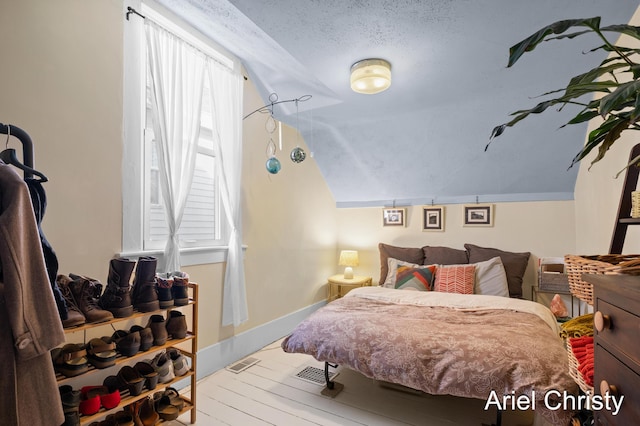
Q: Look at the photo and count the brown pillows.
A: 3